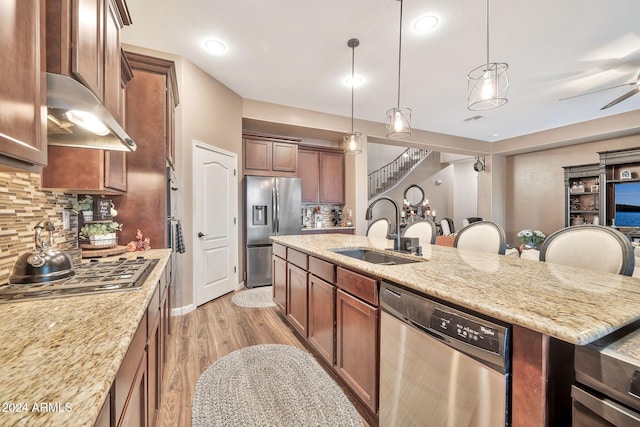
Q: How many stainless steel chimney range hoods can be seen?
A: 1